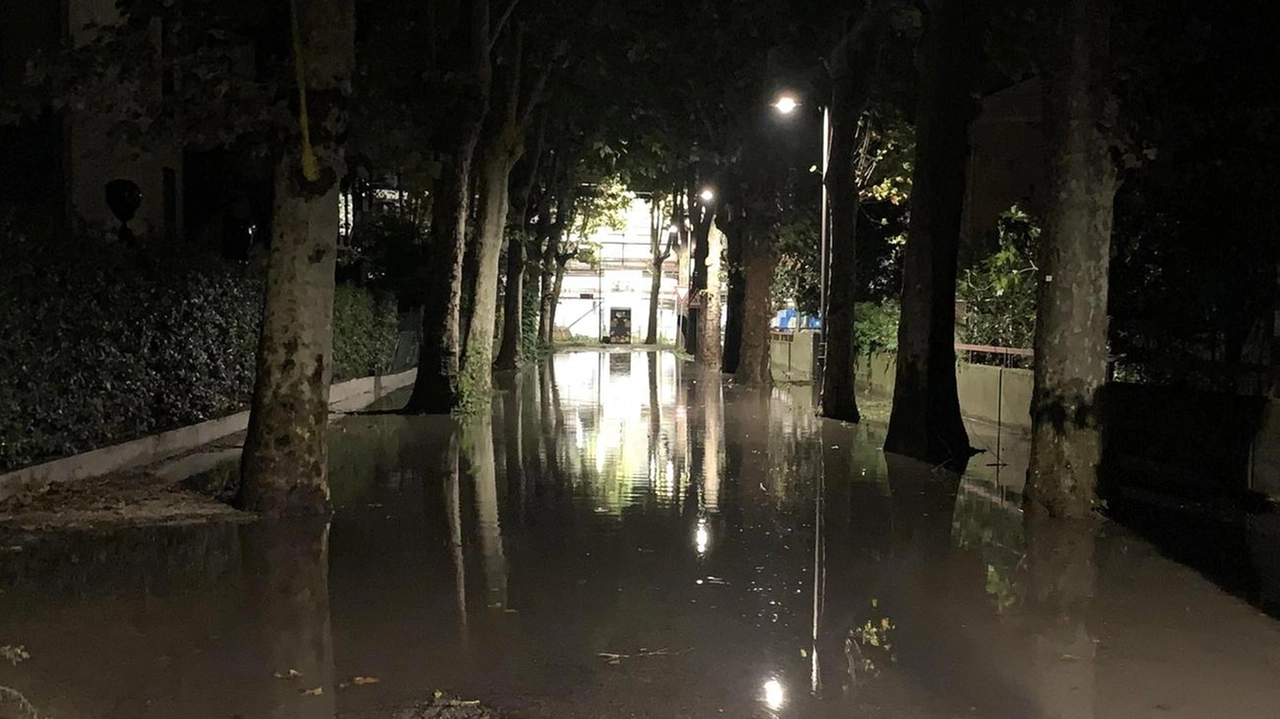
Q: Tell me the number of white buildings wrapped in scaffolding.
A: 1